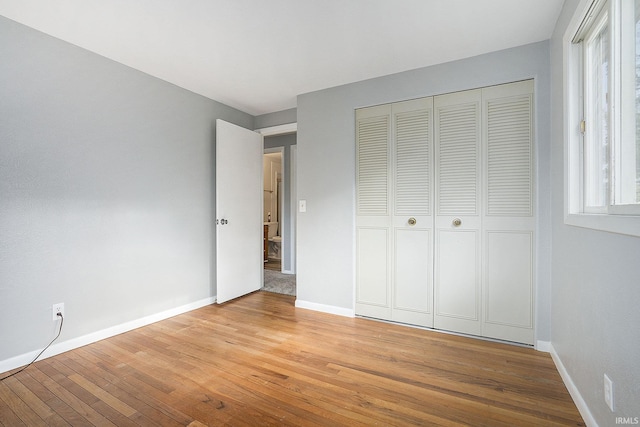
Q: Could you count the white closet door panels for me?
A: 4